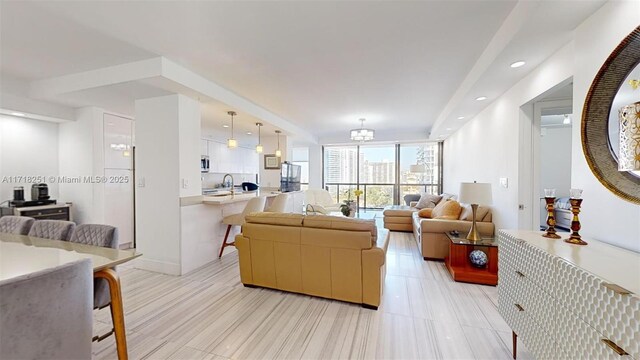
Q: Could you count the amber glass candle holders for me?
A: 2